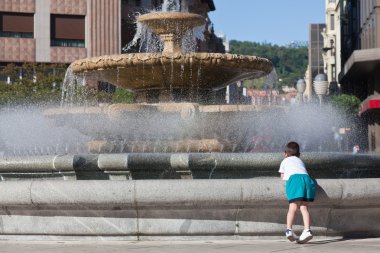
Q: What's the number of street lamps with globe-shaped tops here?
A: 2